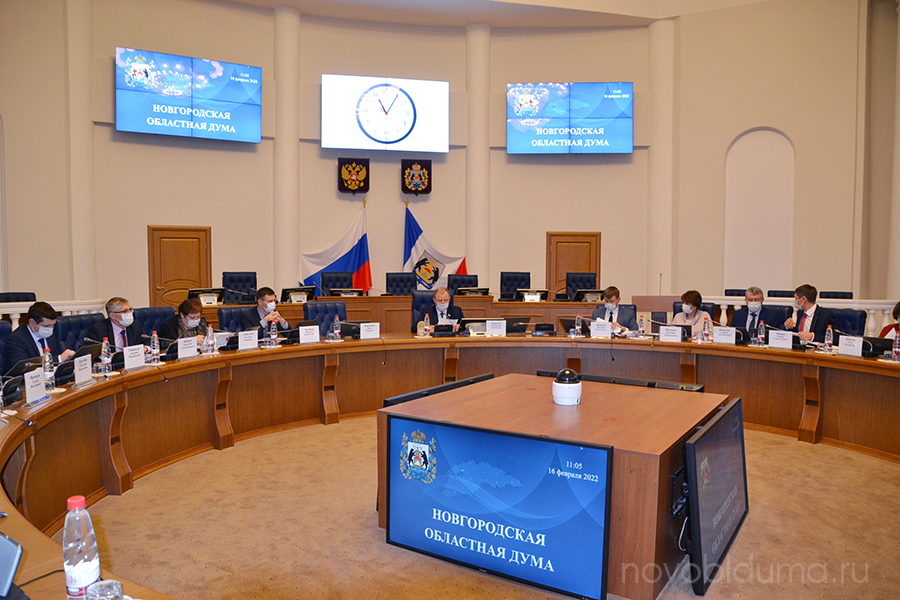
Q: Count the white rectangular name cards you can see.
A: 13